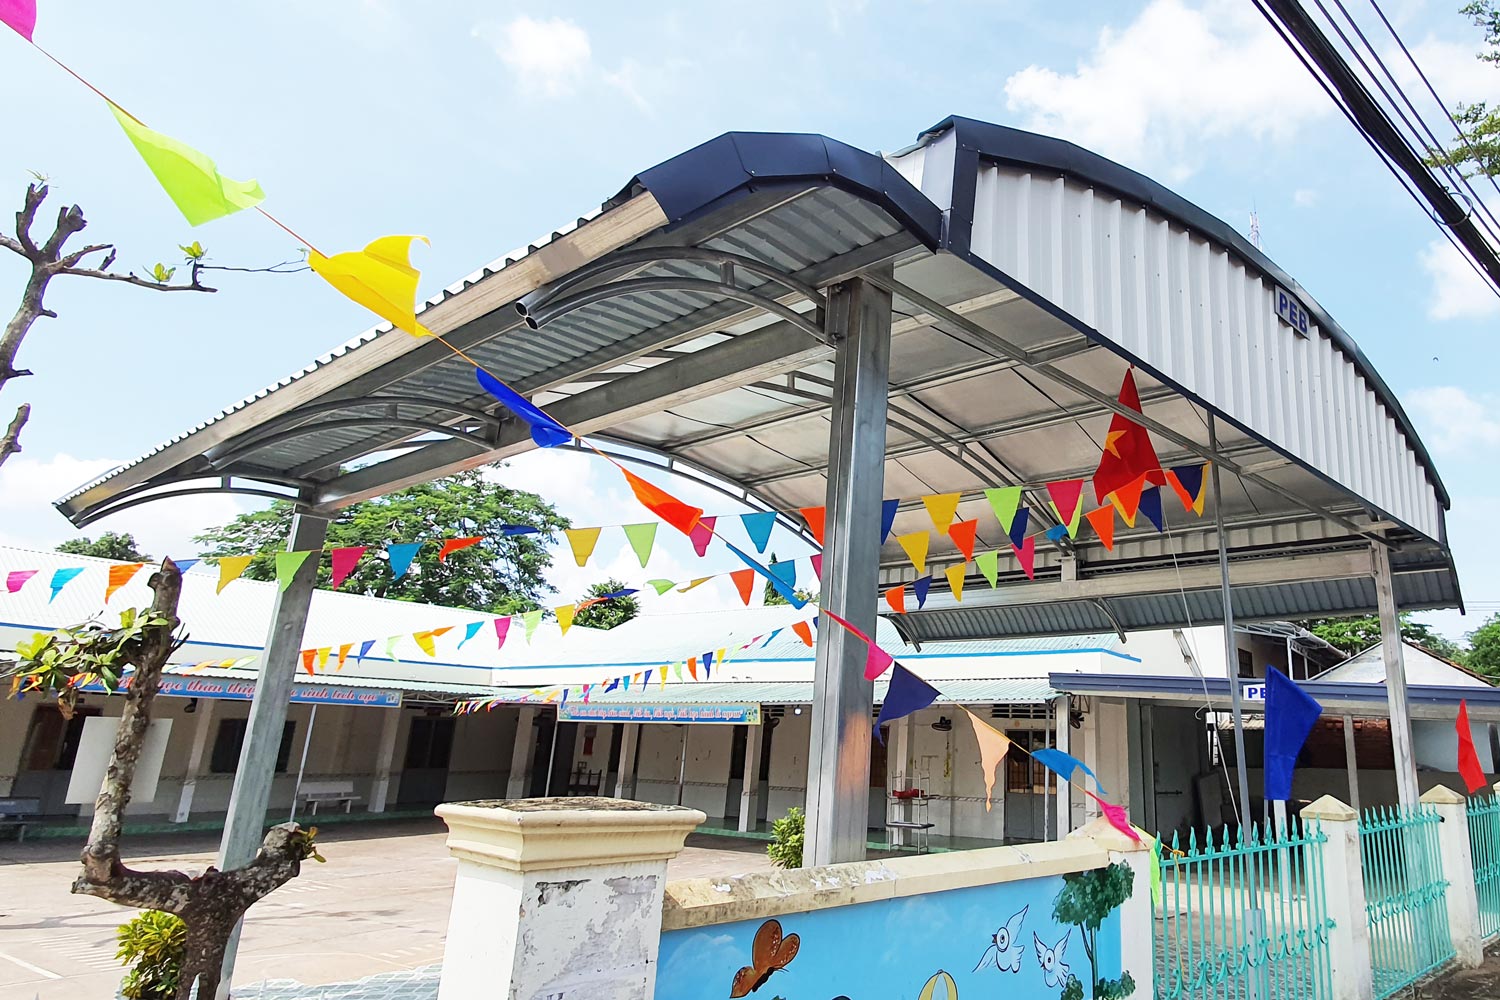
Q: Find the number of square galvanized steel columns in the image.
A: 3